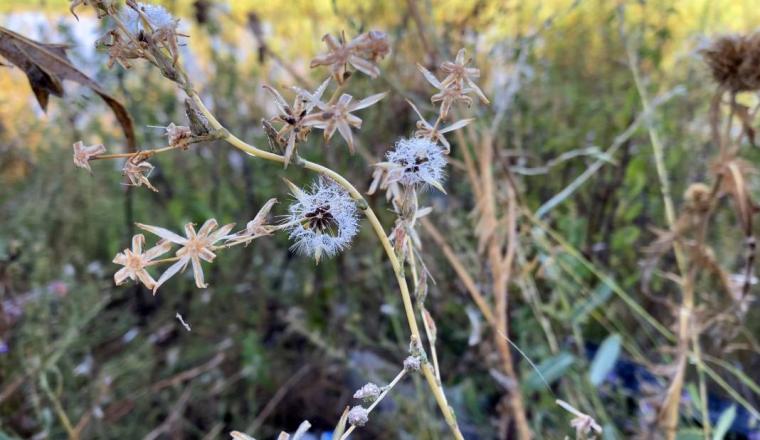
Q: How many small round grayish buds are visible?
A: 3